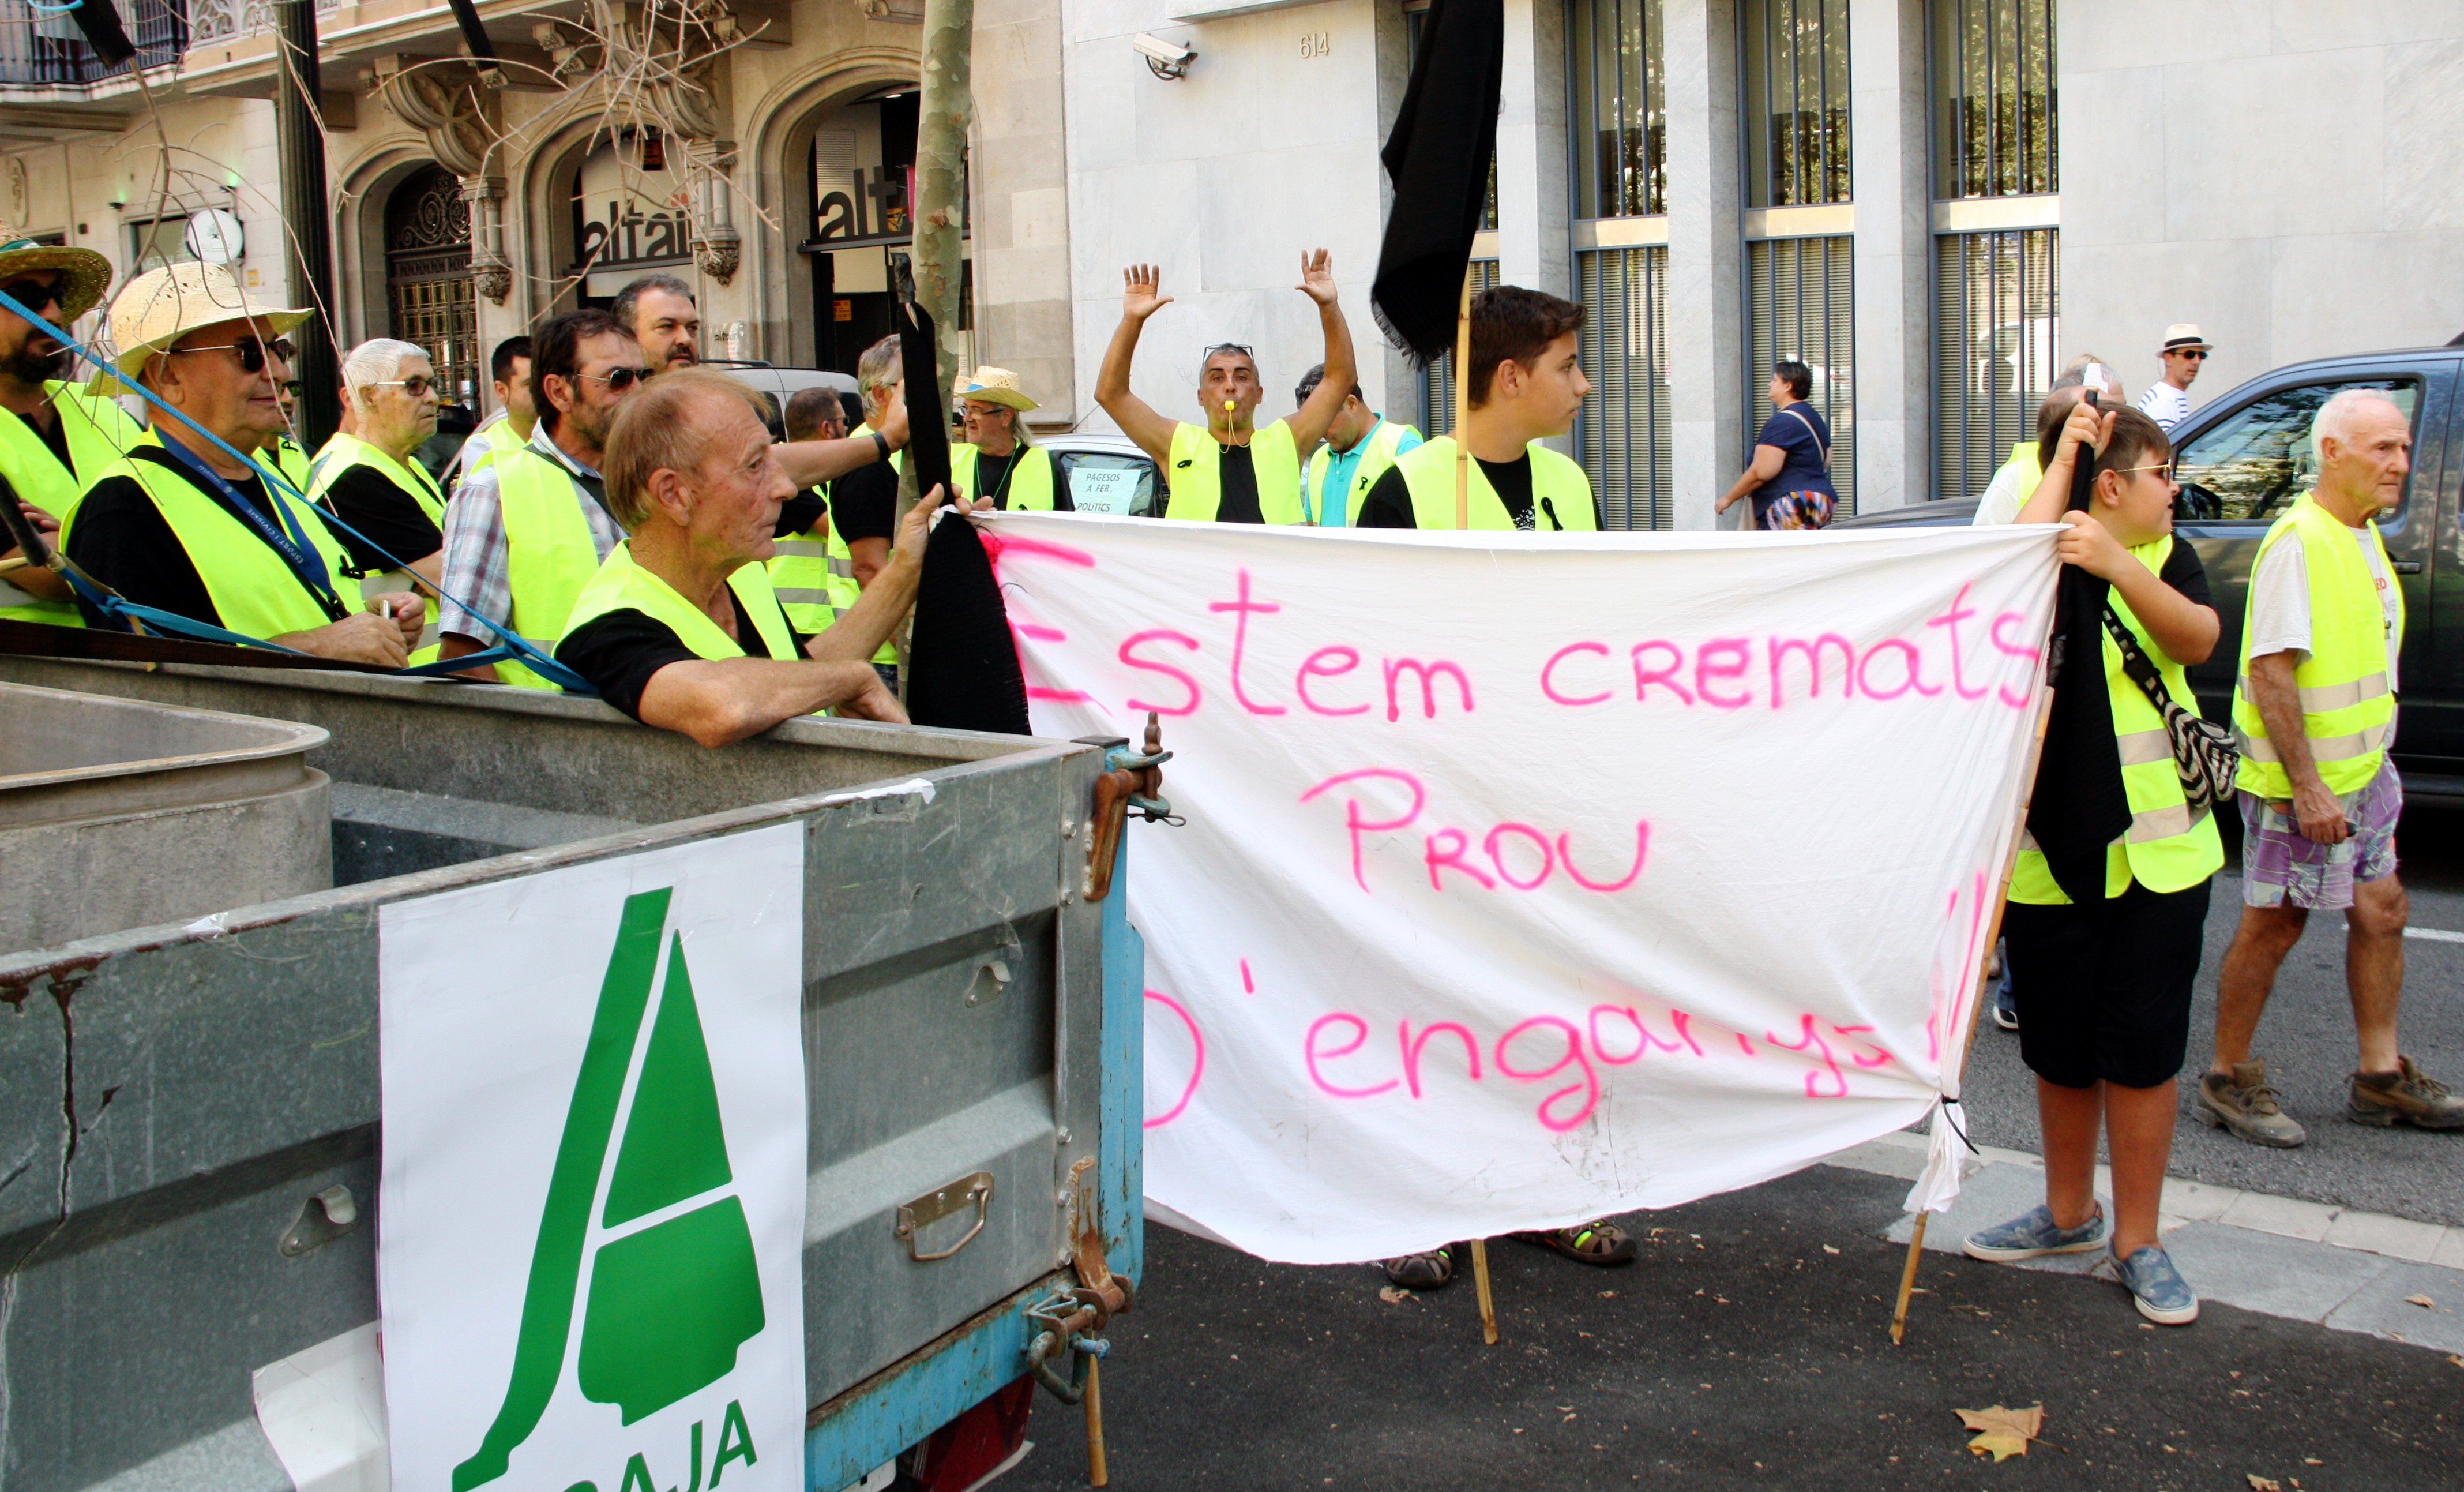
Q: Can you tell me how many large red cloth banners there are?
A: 0